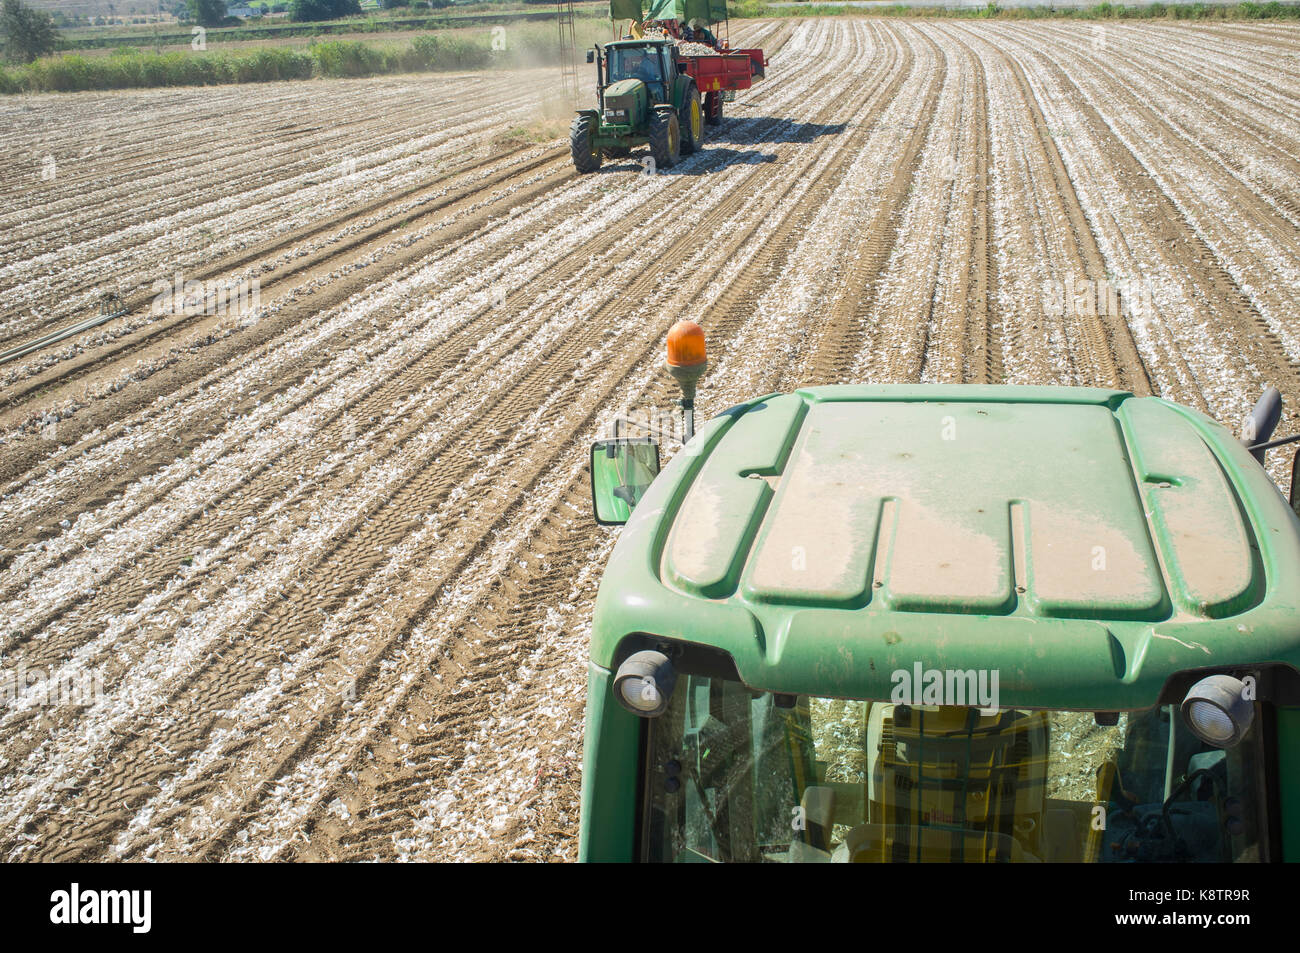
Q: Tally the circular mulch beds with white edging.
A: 0